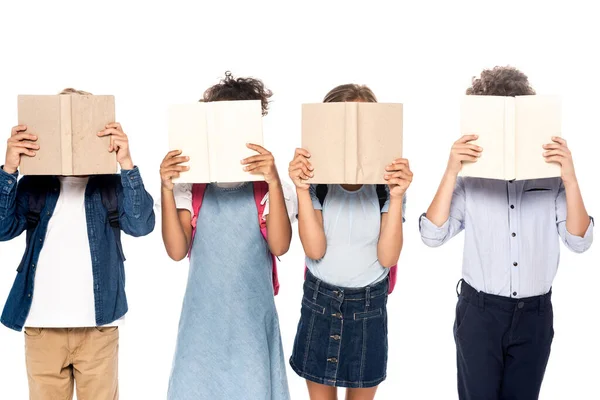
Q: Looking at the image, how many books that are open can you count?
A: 4